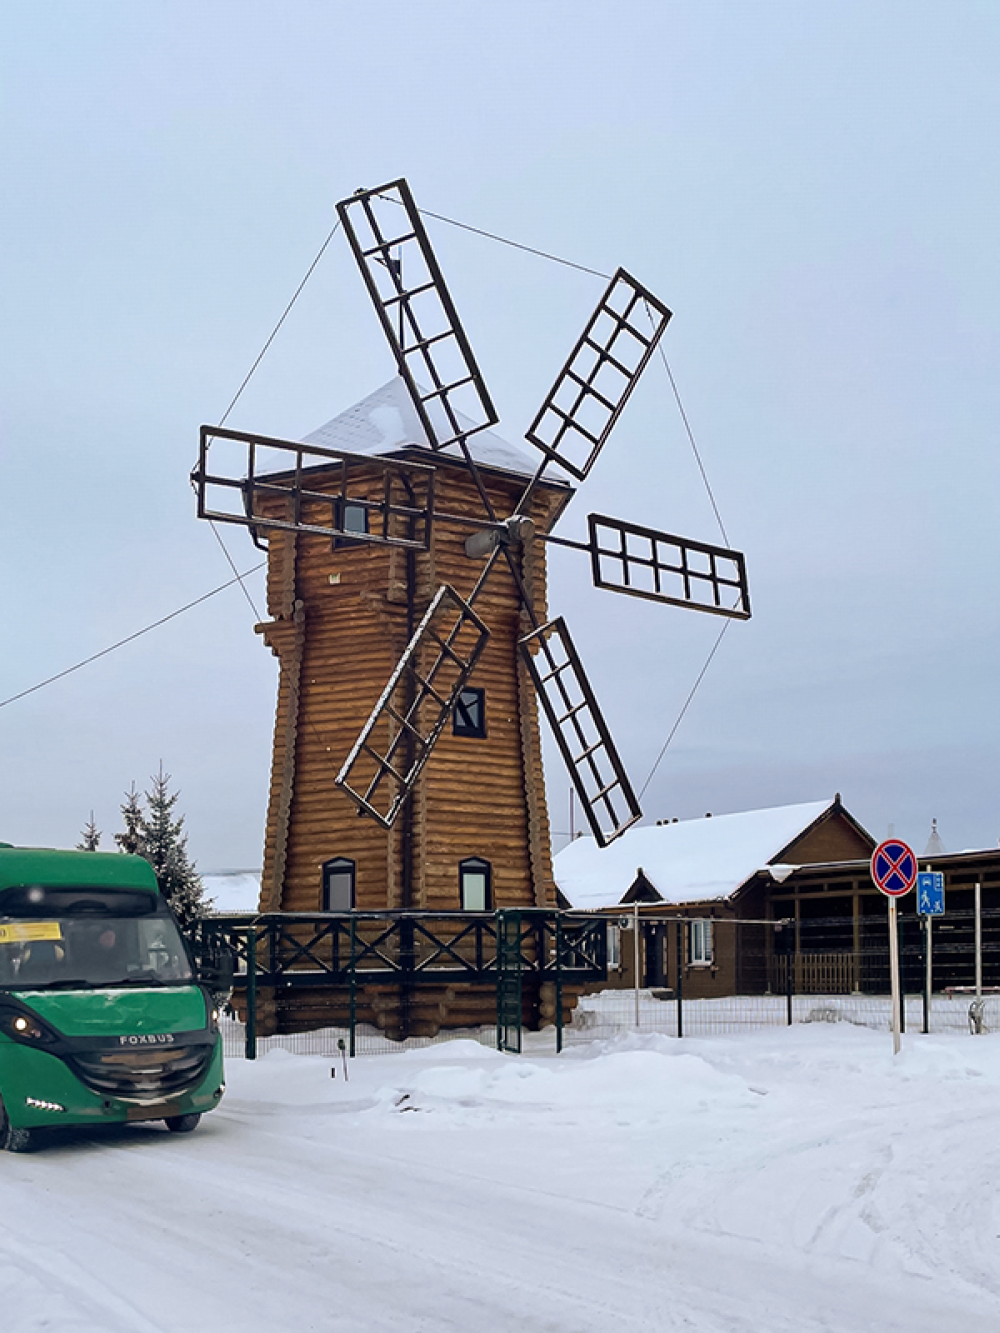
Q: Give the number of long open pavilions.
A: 1